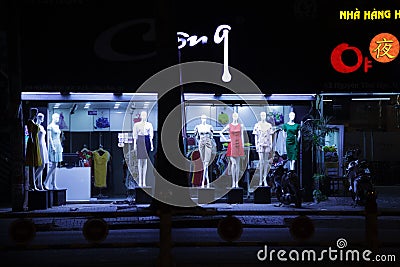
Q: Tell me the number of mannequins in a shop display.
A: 8